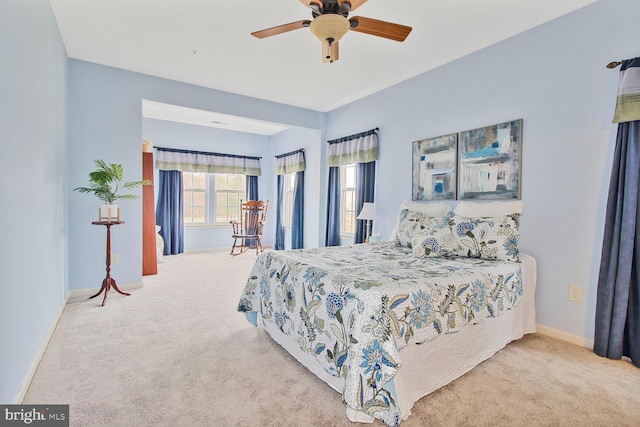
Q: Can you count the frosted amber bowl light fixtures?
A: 1